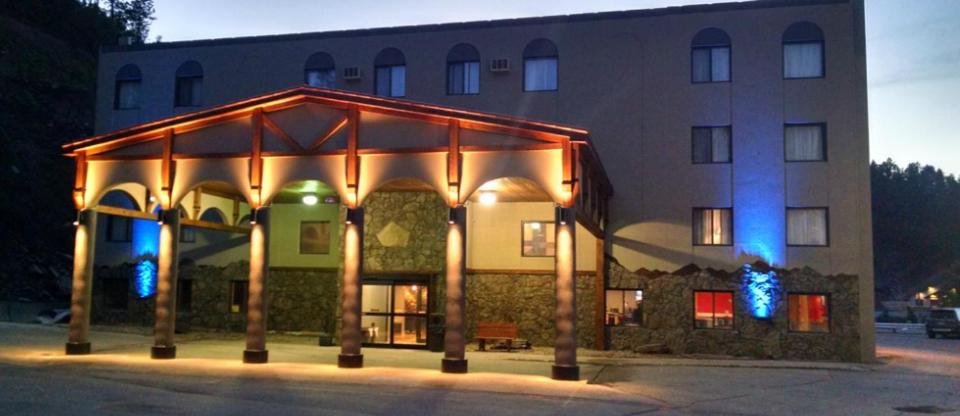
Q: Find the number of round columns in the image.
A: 6